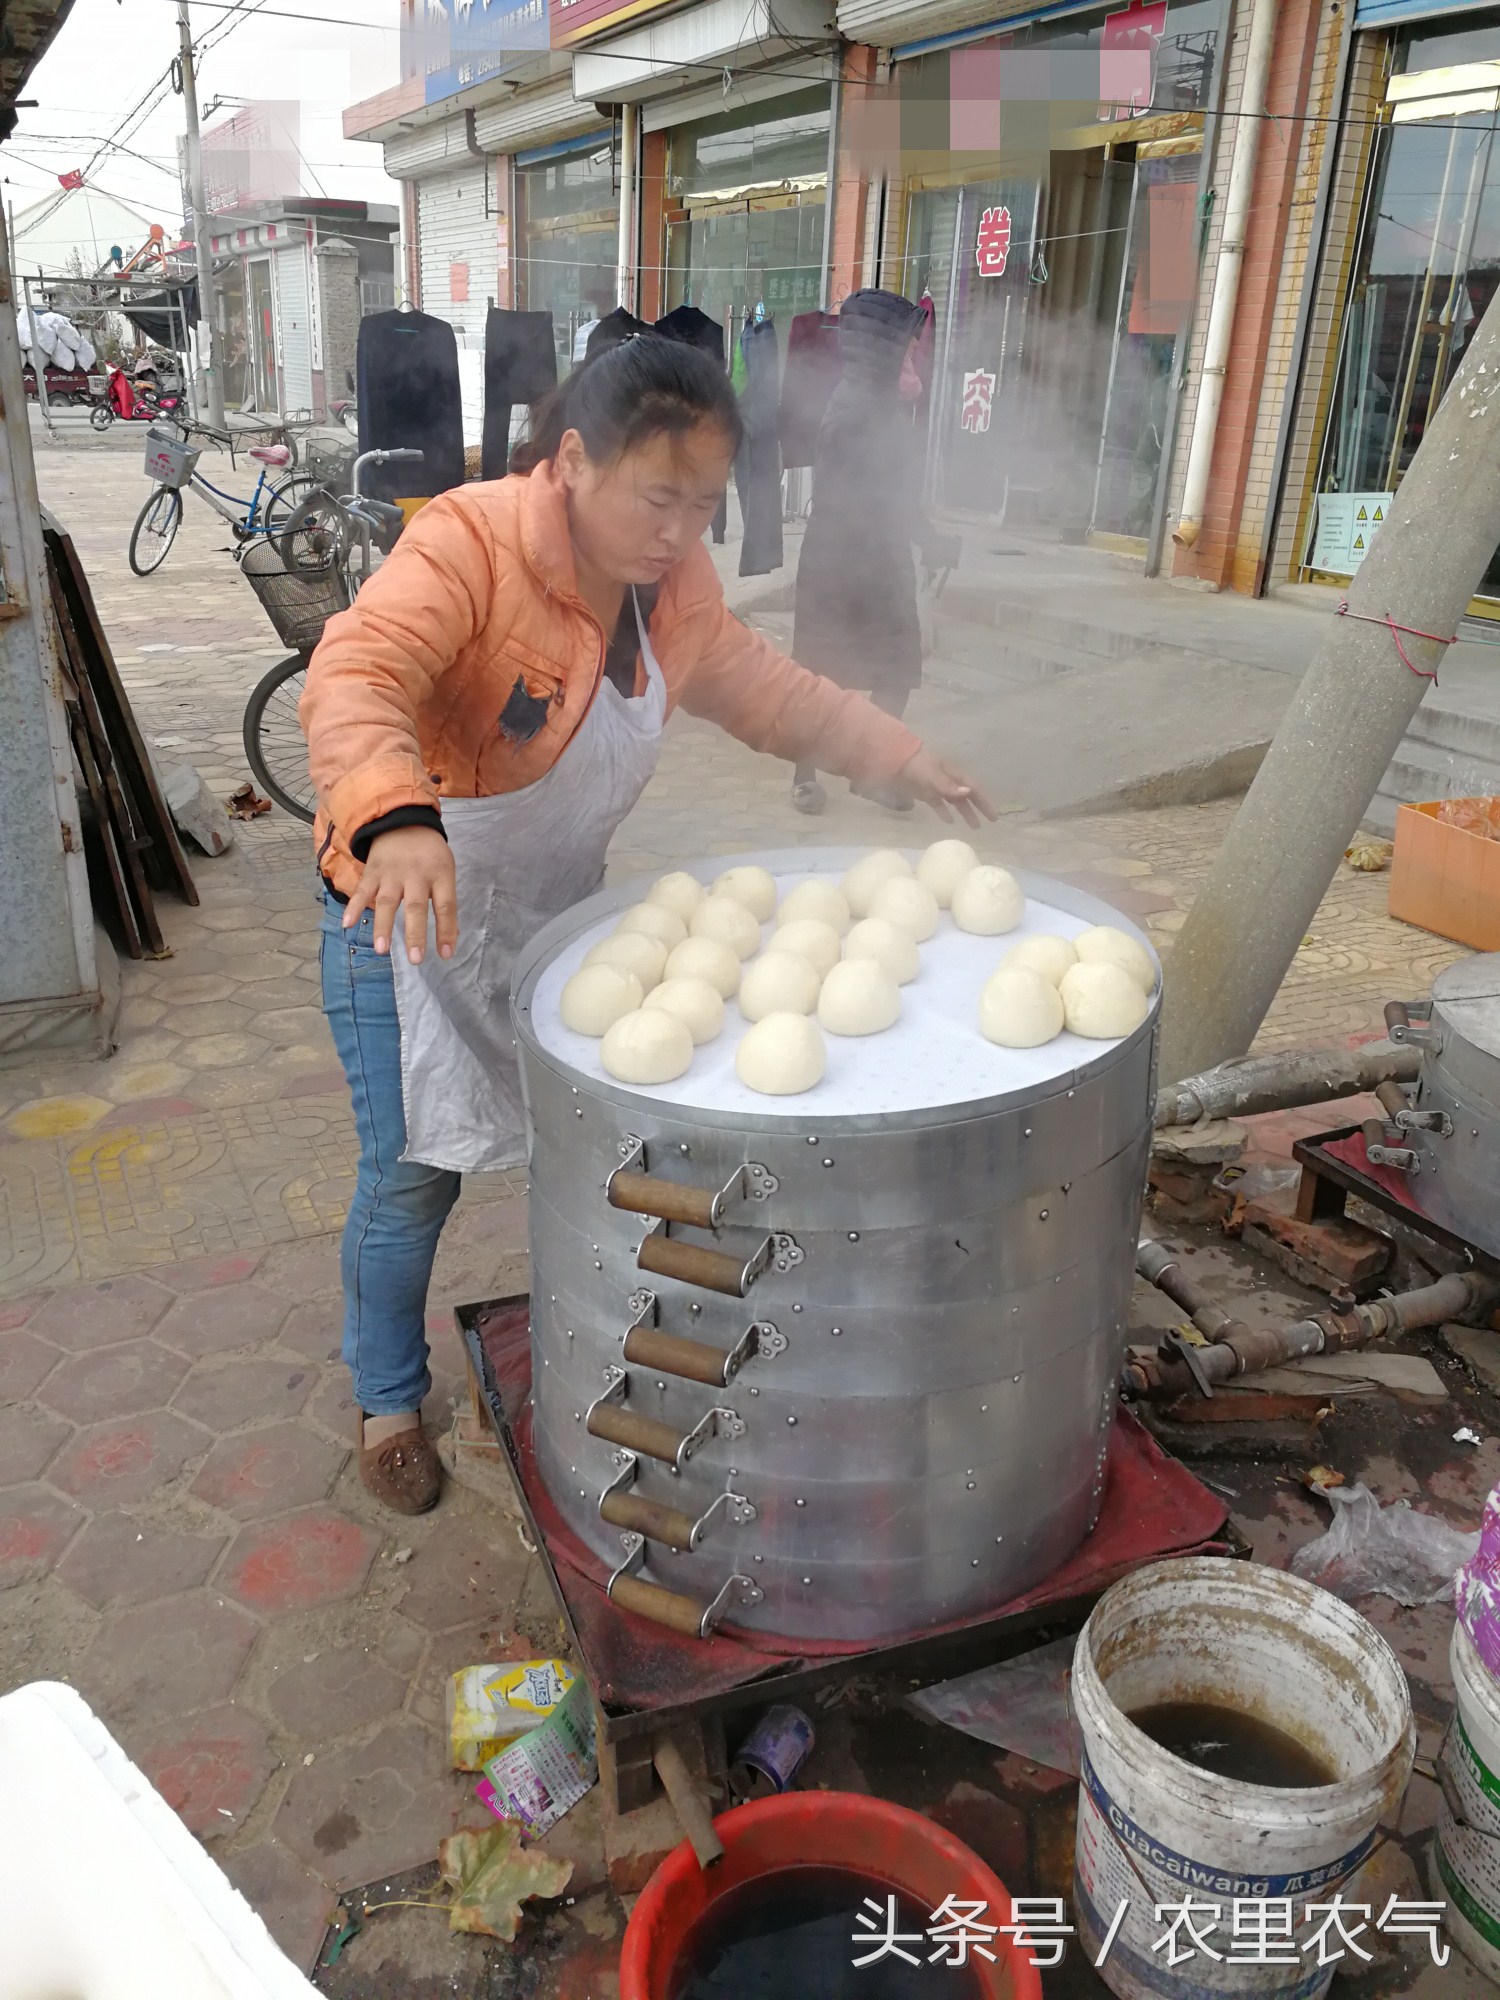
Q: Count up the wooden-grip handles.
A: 9